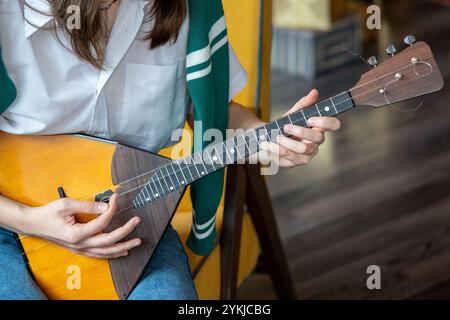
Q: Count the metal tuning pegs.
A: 3